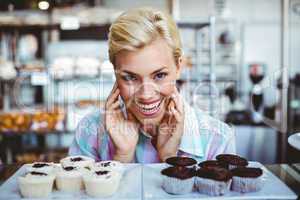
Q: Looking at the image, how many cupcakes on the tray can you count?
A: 12